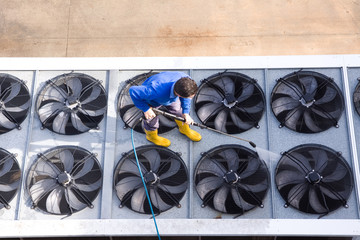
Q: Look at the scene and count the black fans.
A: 11